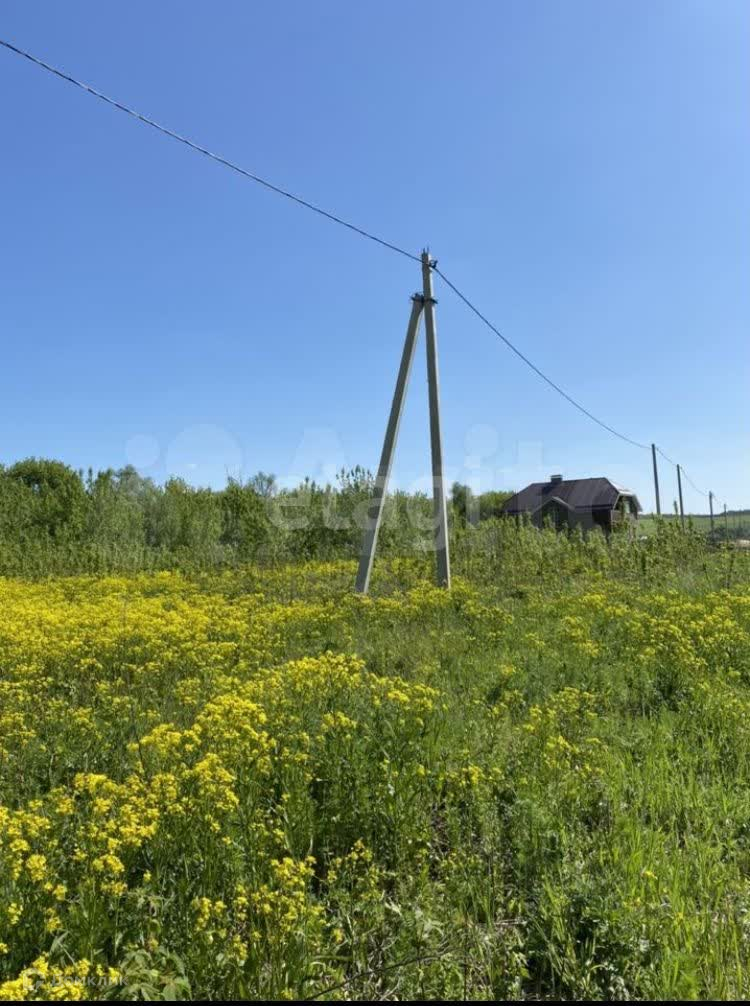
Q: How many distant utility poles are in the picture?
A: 4